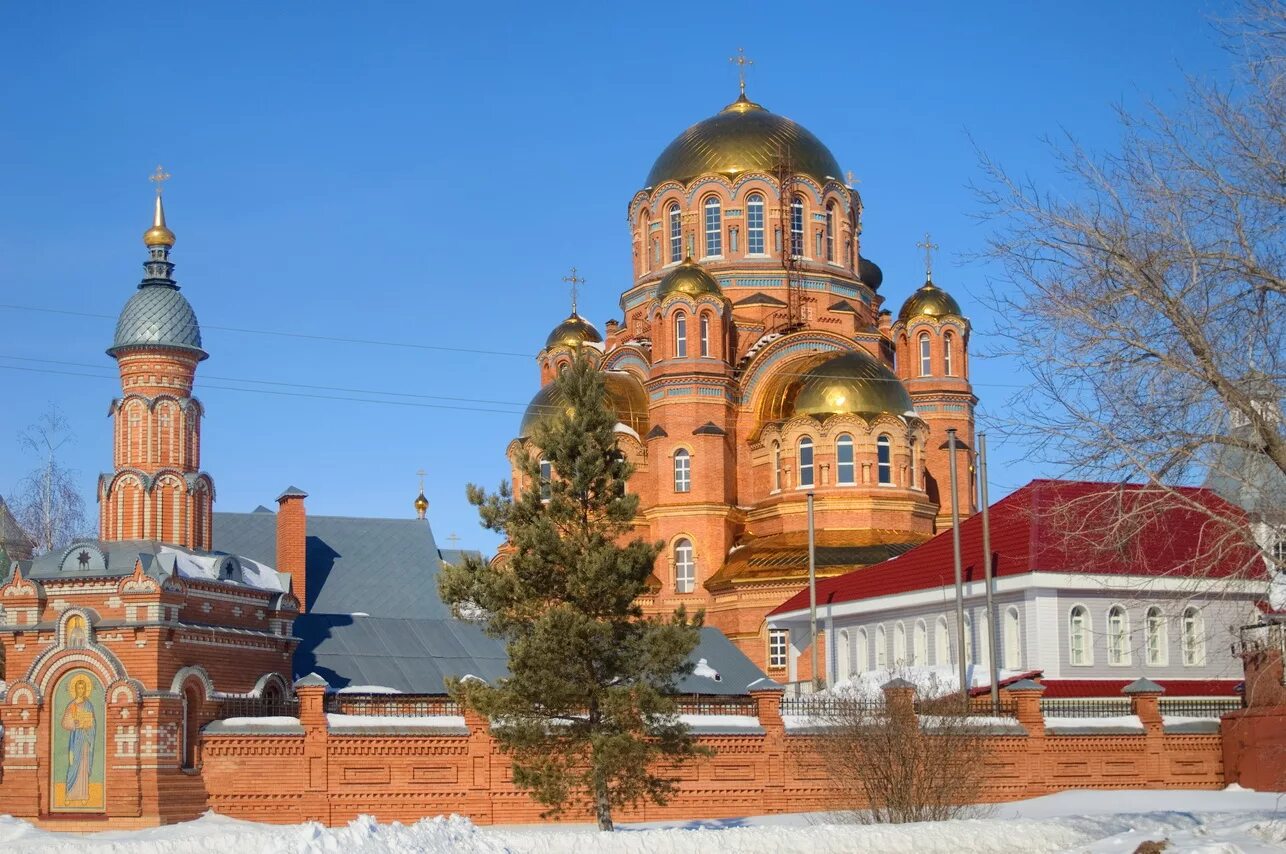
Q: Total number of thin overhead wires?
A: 3